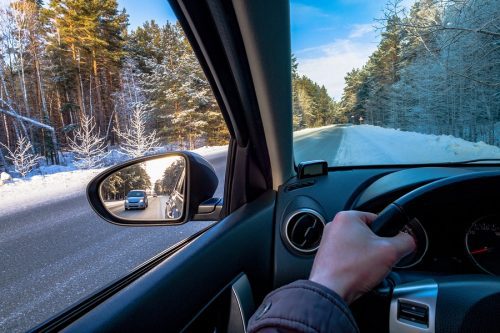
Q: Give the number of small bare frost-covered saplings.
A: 3